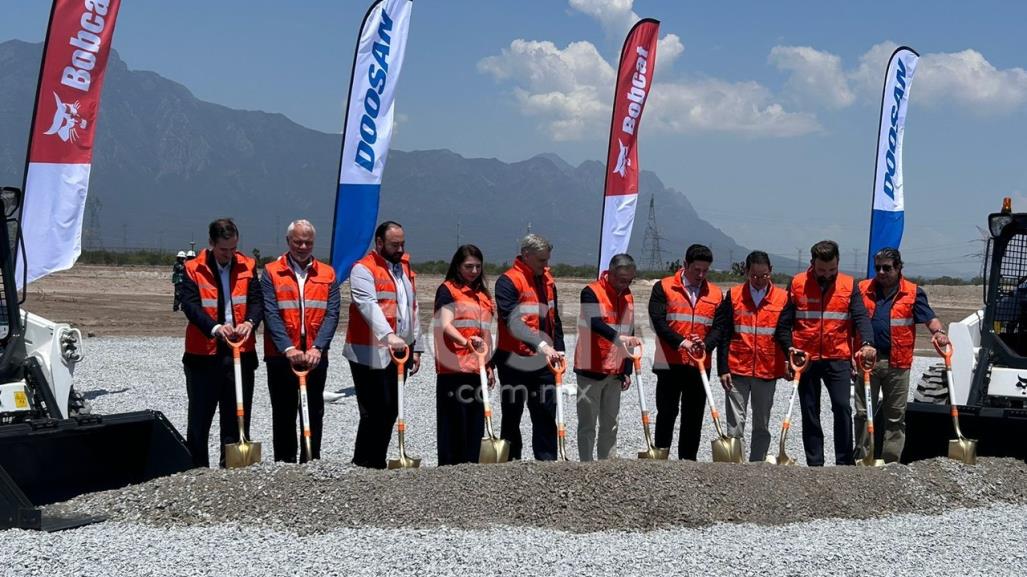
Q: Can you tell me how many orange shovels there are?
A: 10